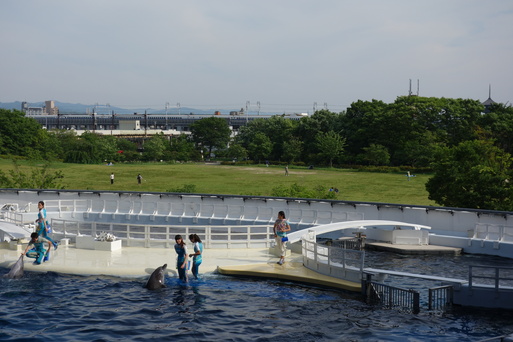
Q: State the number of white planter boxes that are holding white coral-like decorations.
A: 1